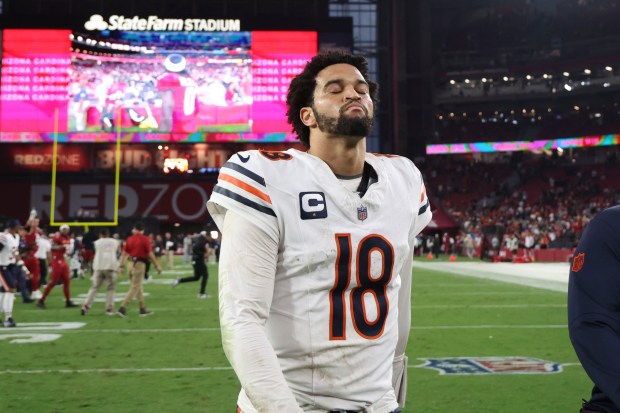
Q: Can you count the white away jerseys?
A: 2